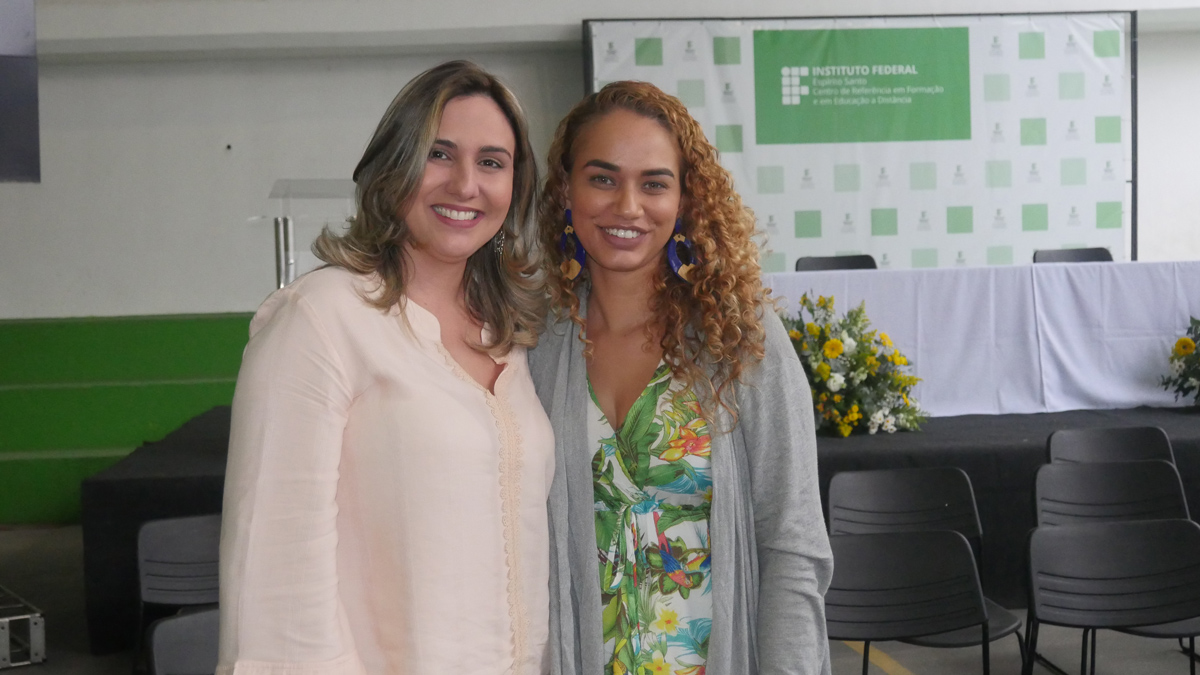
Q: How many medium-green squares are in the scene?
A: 12